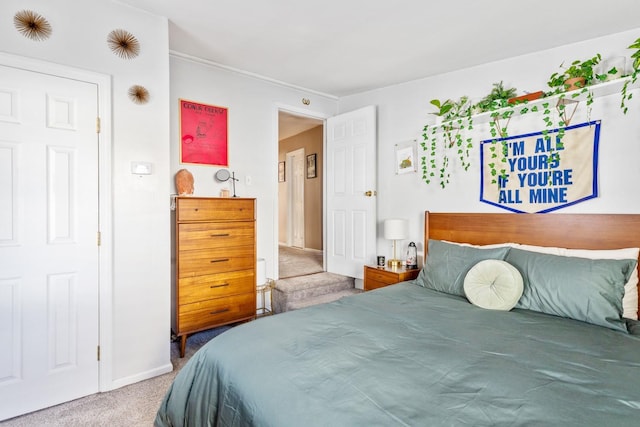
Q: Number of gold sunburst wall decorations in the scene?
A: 3